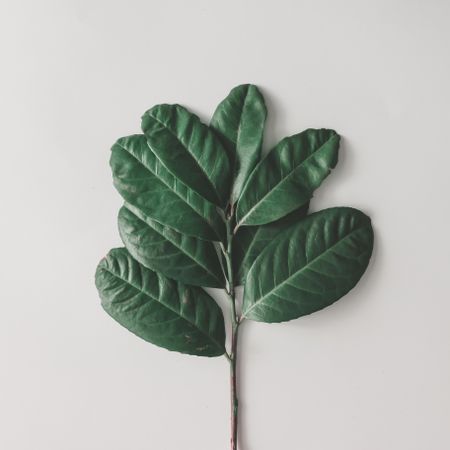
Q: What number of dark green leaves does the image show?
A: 8